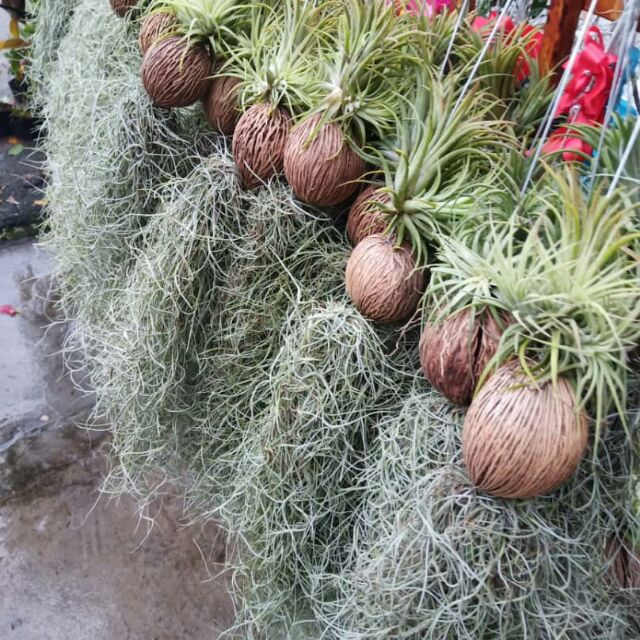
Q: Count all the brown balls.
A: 10